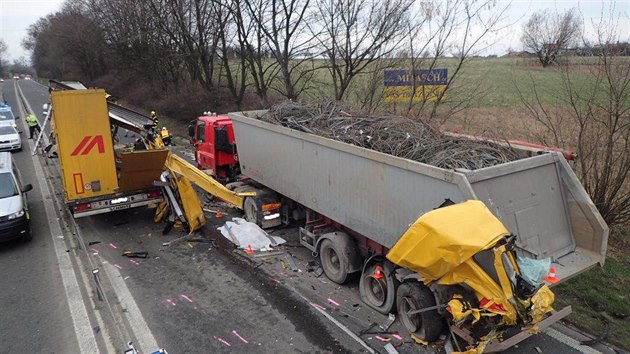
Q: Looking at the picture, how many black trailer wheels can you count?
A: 3